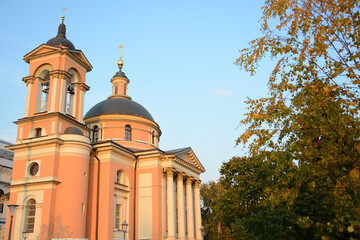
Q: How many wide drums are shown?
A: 1